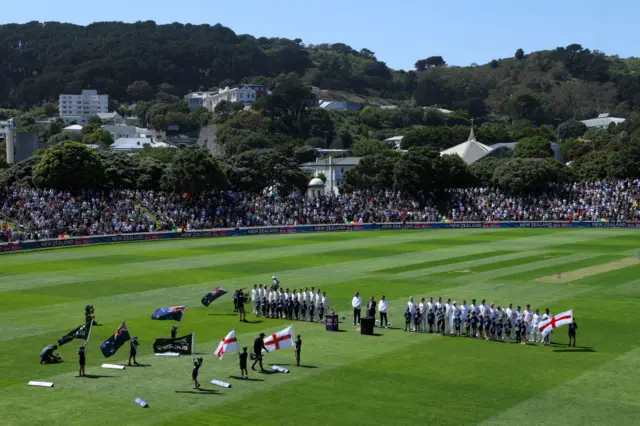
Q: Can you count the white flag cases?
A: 6